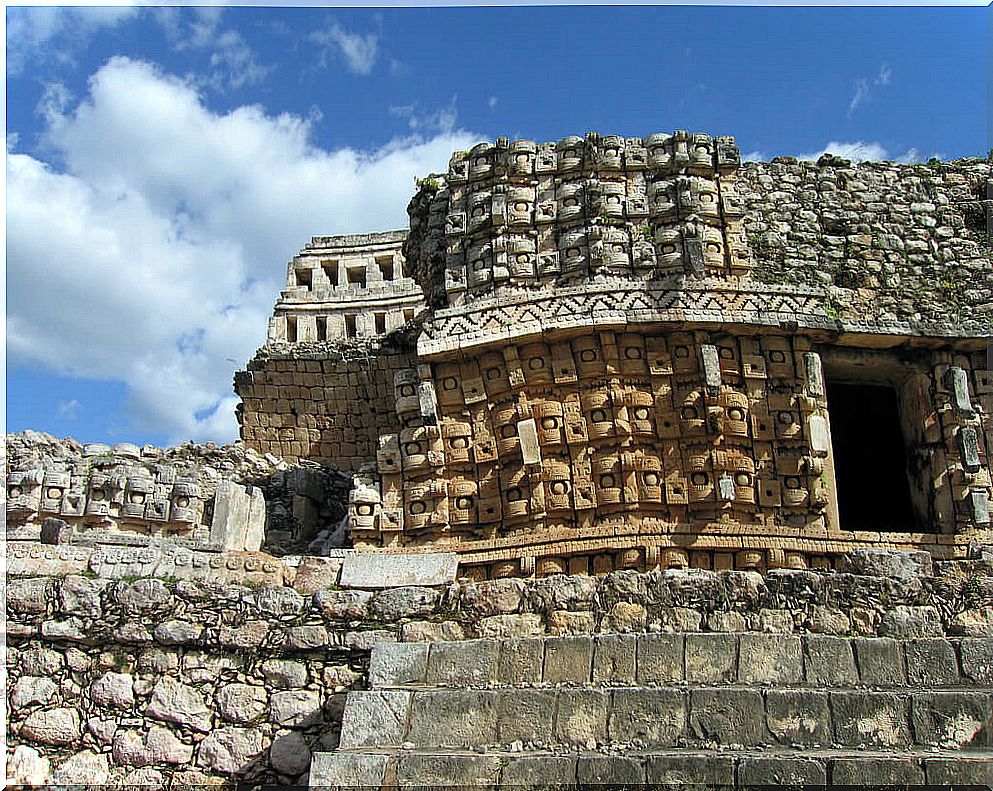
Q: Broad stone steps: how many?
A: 3